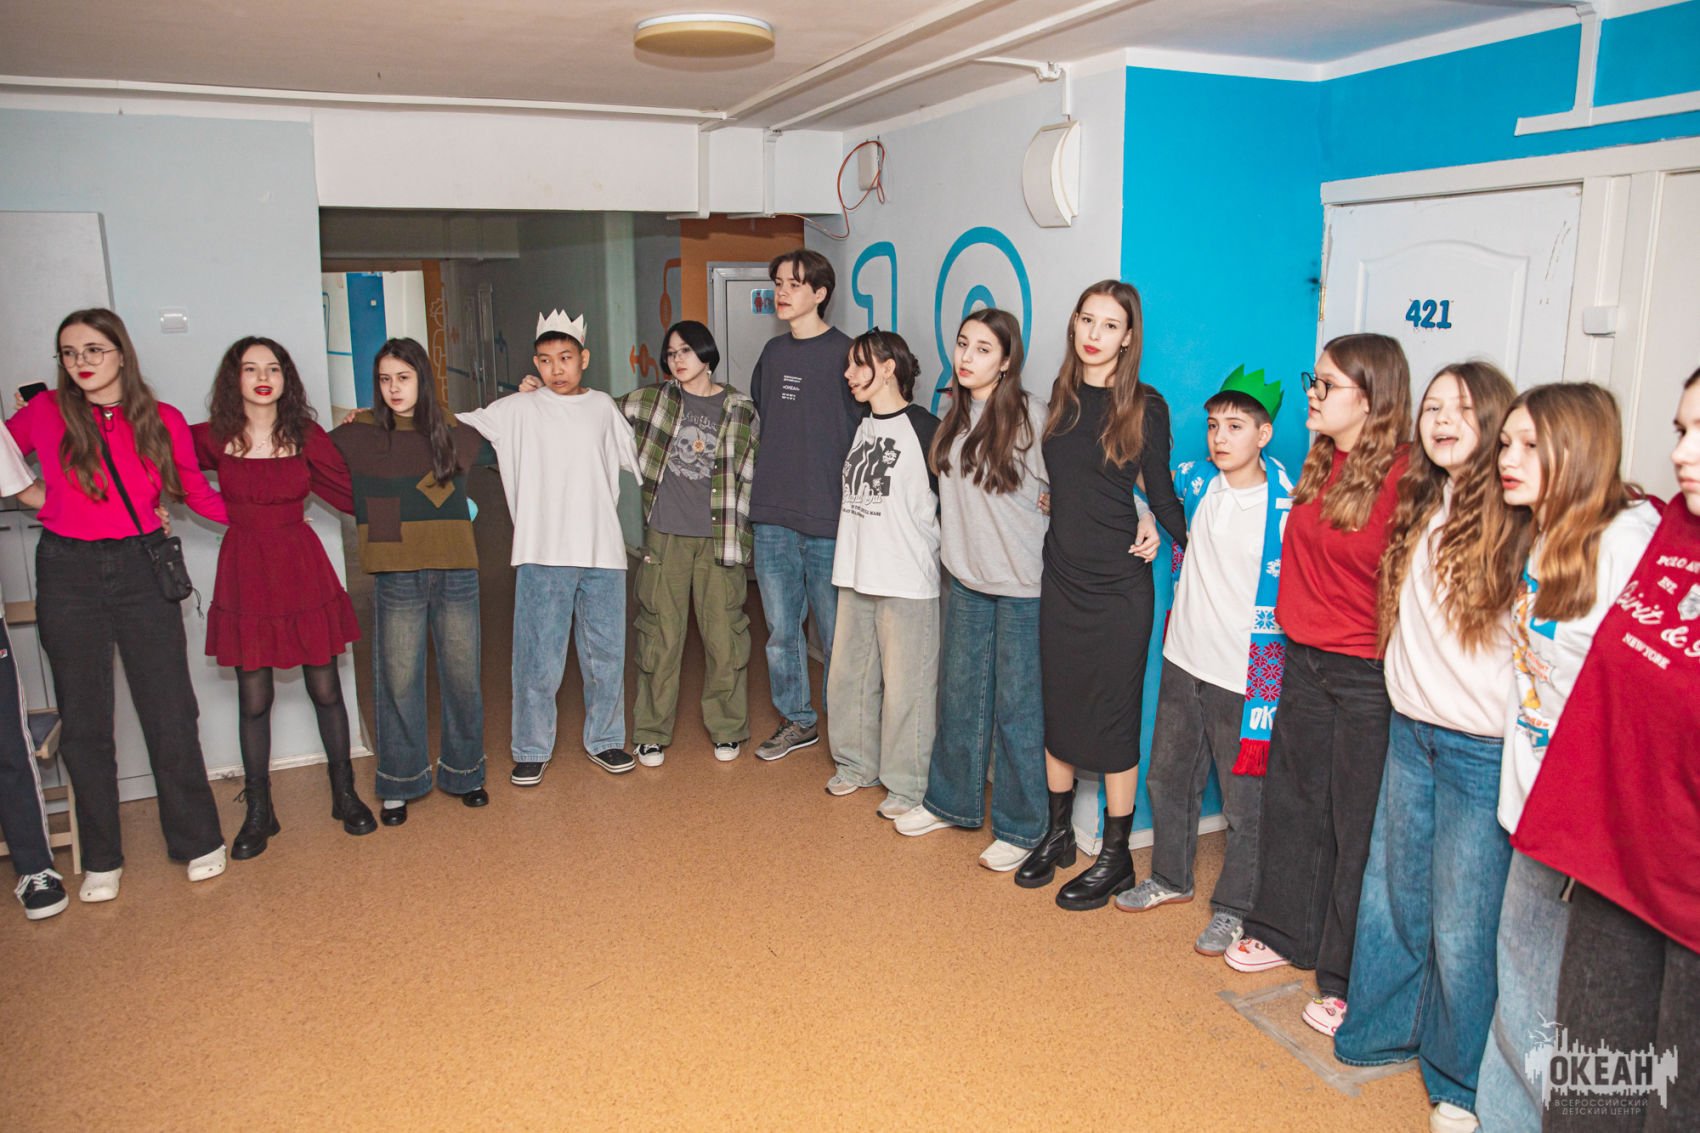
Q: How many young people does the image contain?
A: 15